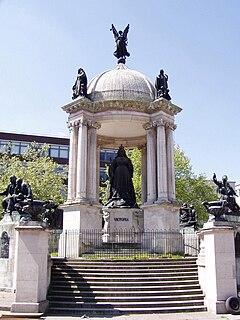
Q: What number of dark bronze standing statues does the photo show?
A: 4